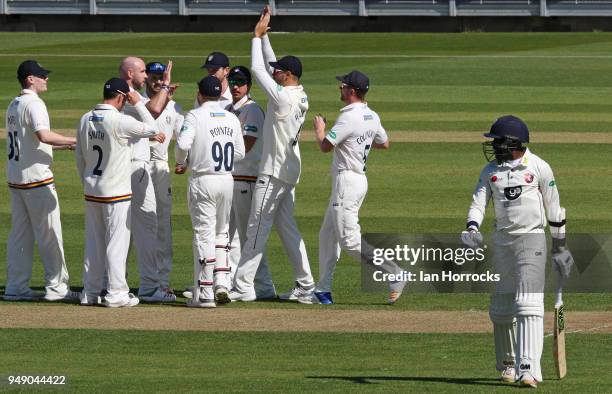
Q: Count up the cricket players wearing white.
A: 10